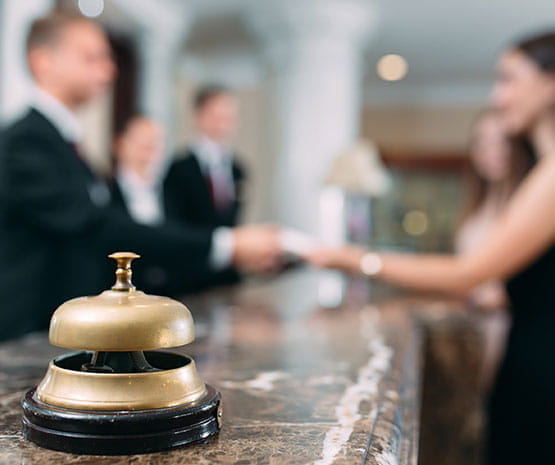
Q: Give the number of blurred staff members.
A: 3